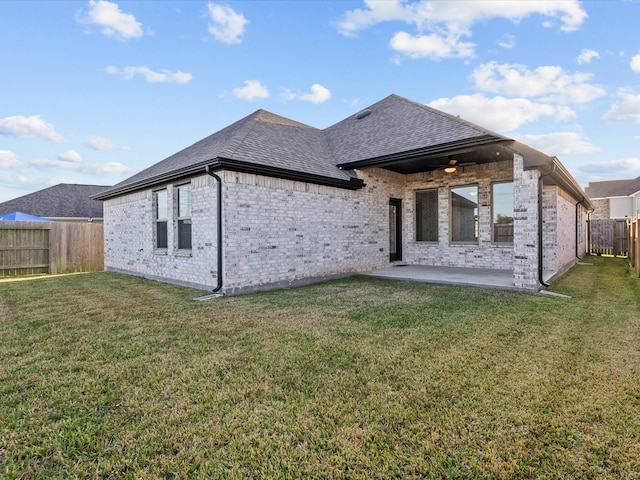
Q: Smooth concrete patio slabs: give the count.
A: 1